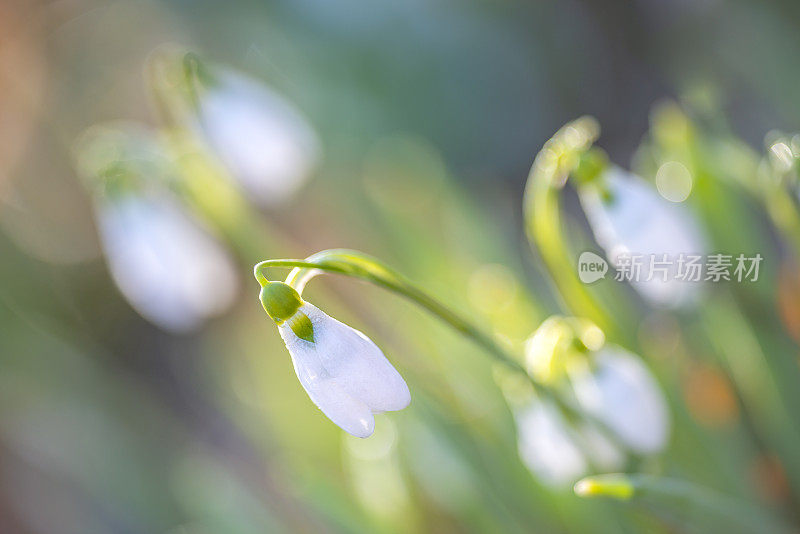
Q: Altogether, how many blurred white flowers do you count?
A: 5